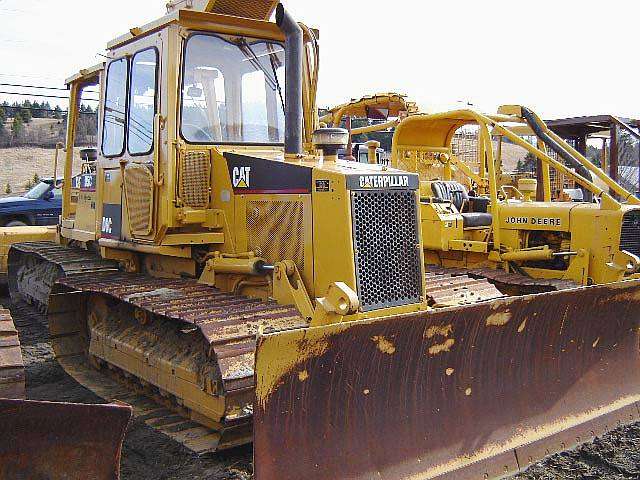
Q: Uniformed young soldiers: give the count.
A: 0